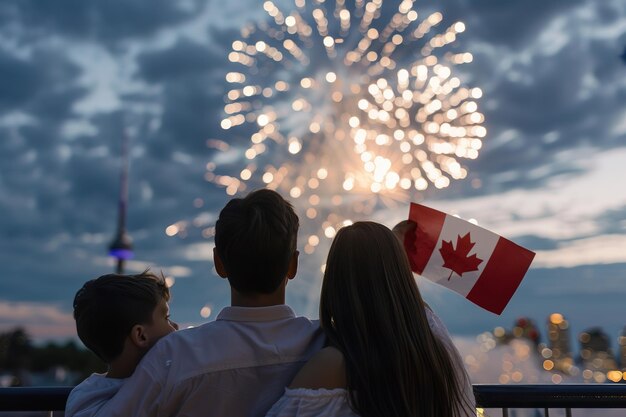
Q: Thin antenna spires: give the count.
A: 1